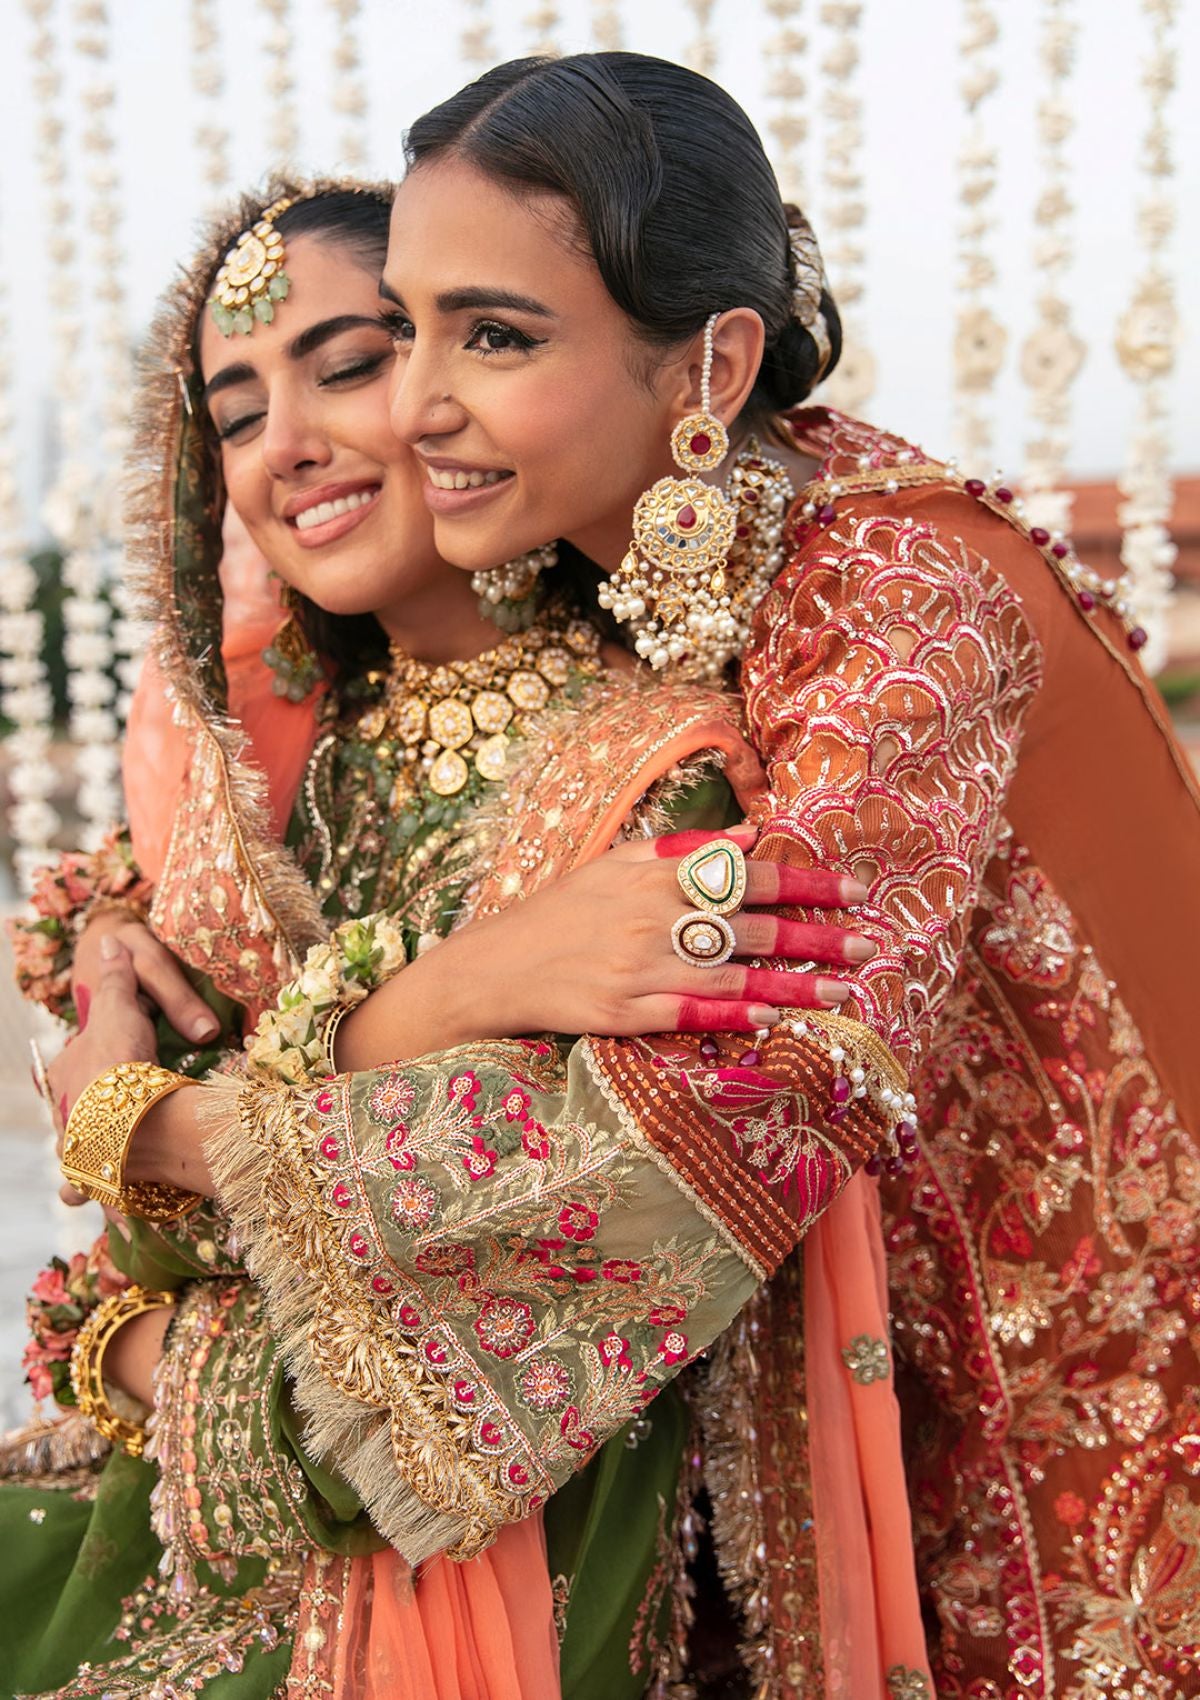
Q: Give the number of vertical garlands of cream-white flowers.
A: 15